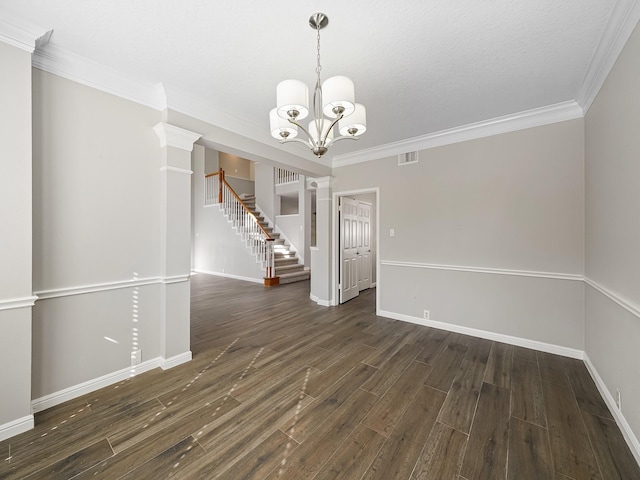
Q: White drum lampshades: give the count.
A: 5